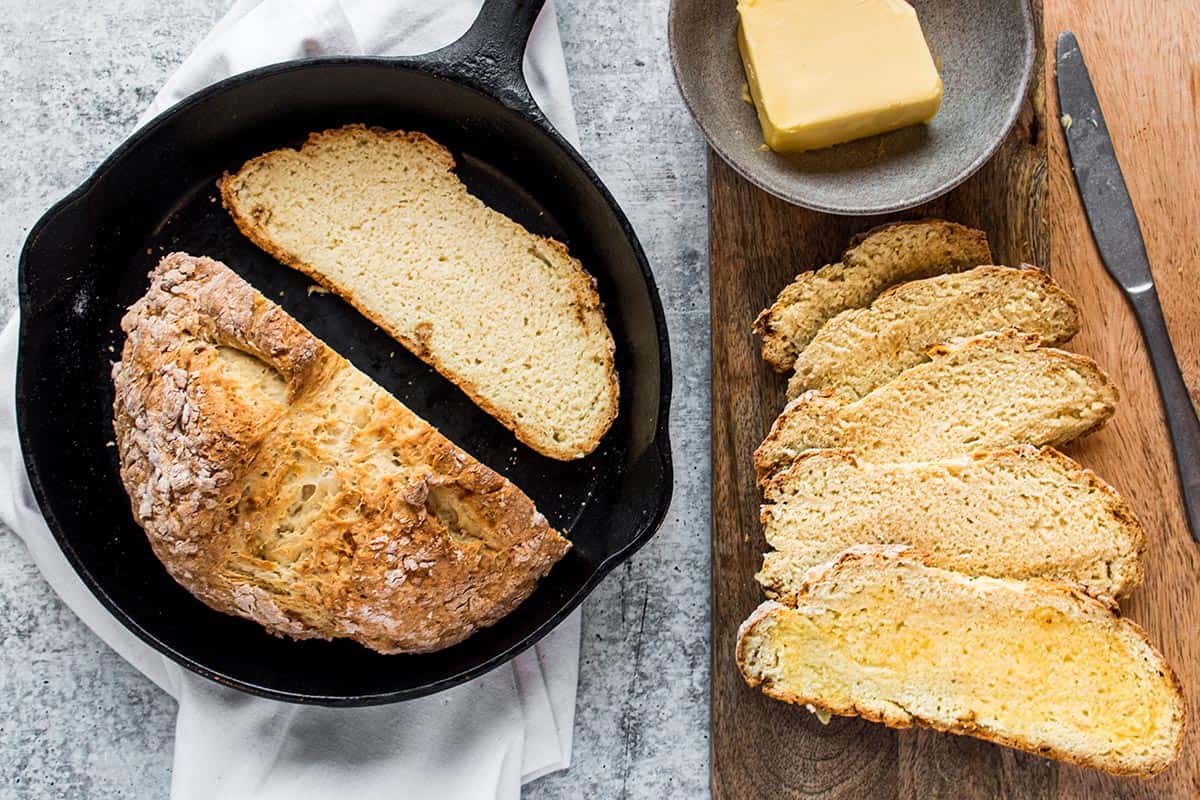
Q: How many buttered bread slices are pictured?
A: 1